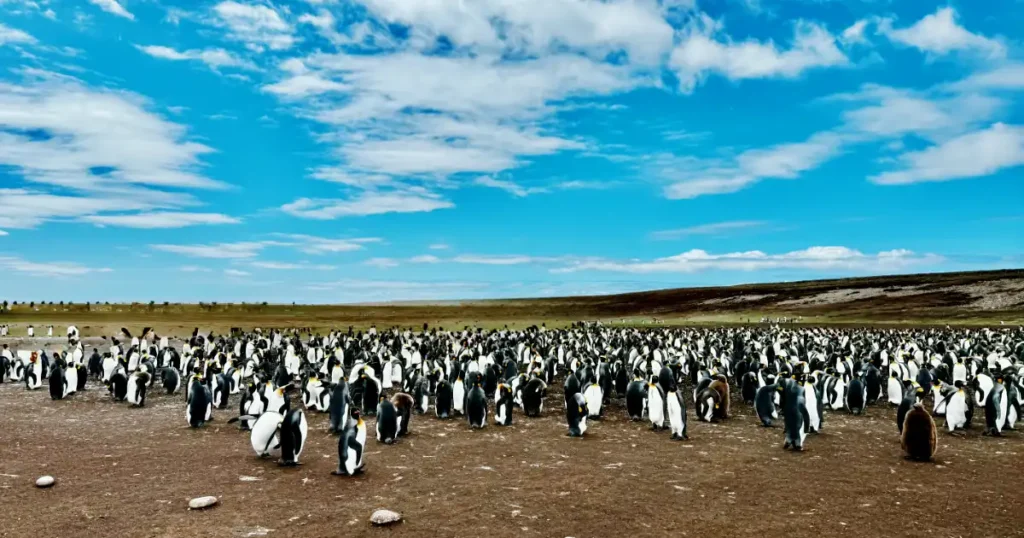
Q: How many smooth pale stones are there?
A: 3